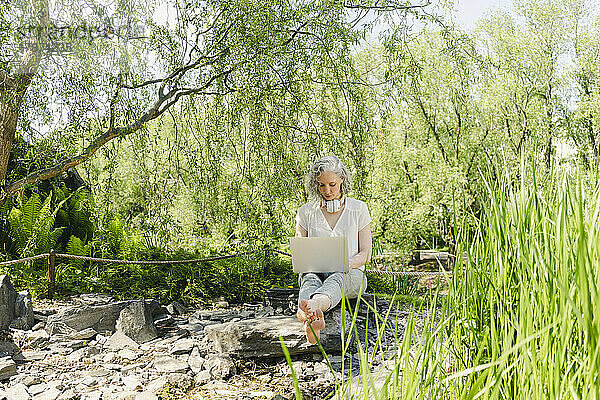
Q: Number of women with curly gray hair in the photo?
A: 1